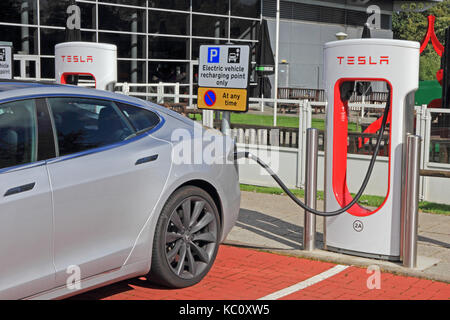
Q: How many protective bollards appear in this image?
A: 2